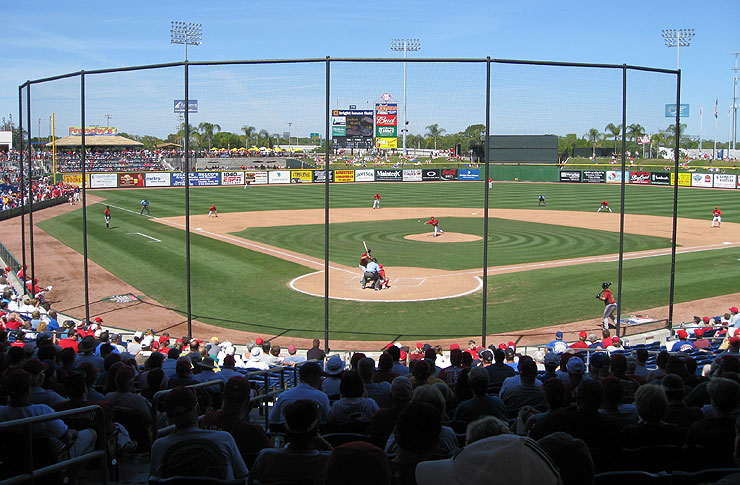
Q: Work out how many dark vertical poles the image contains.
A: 8